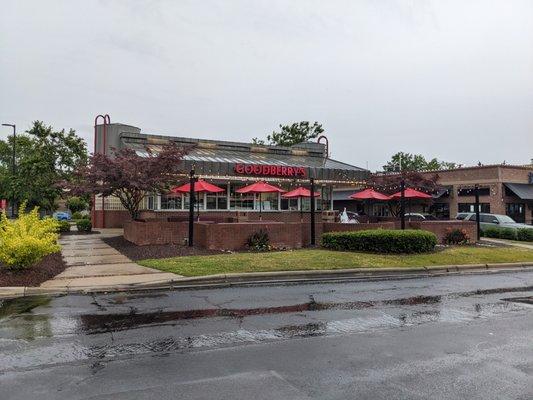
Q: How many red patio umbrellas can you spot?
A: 5